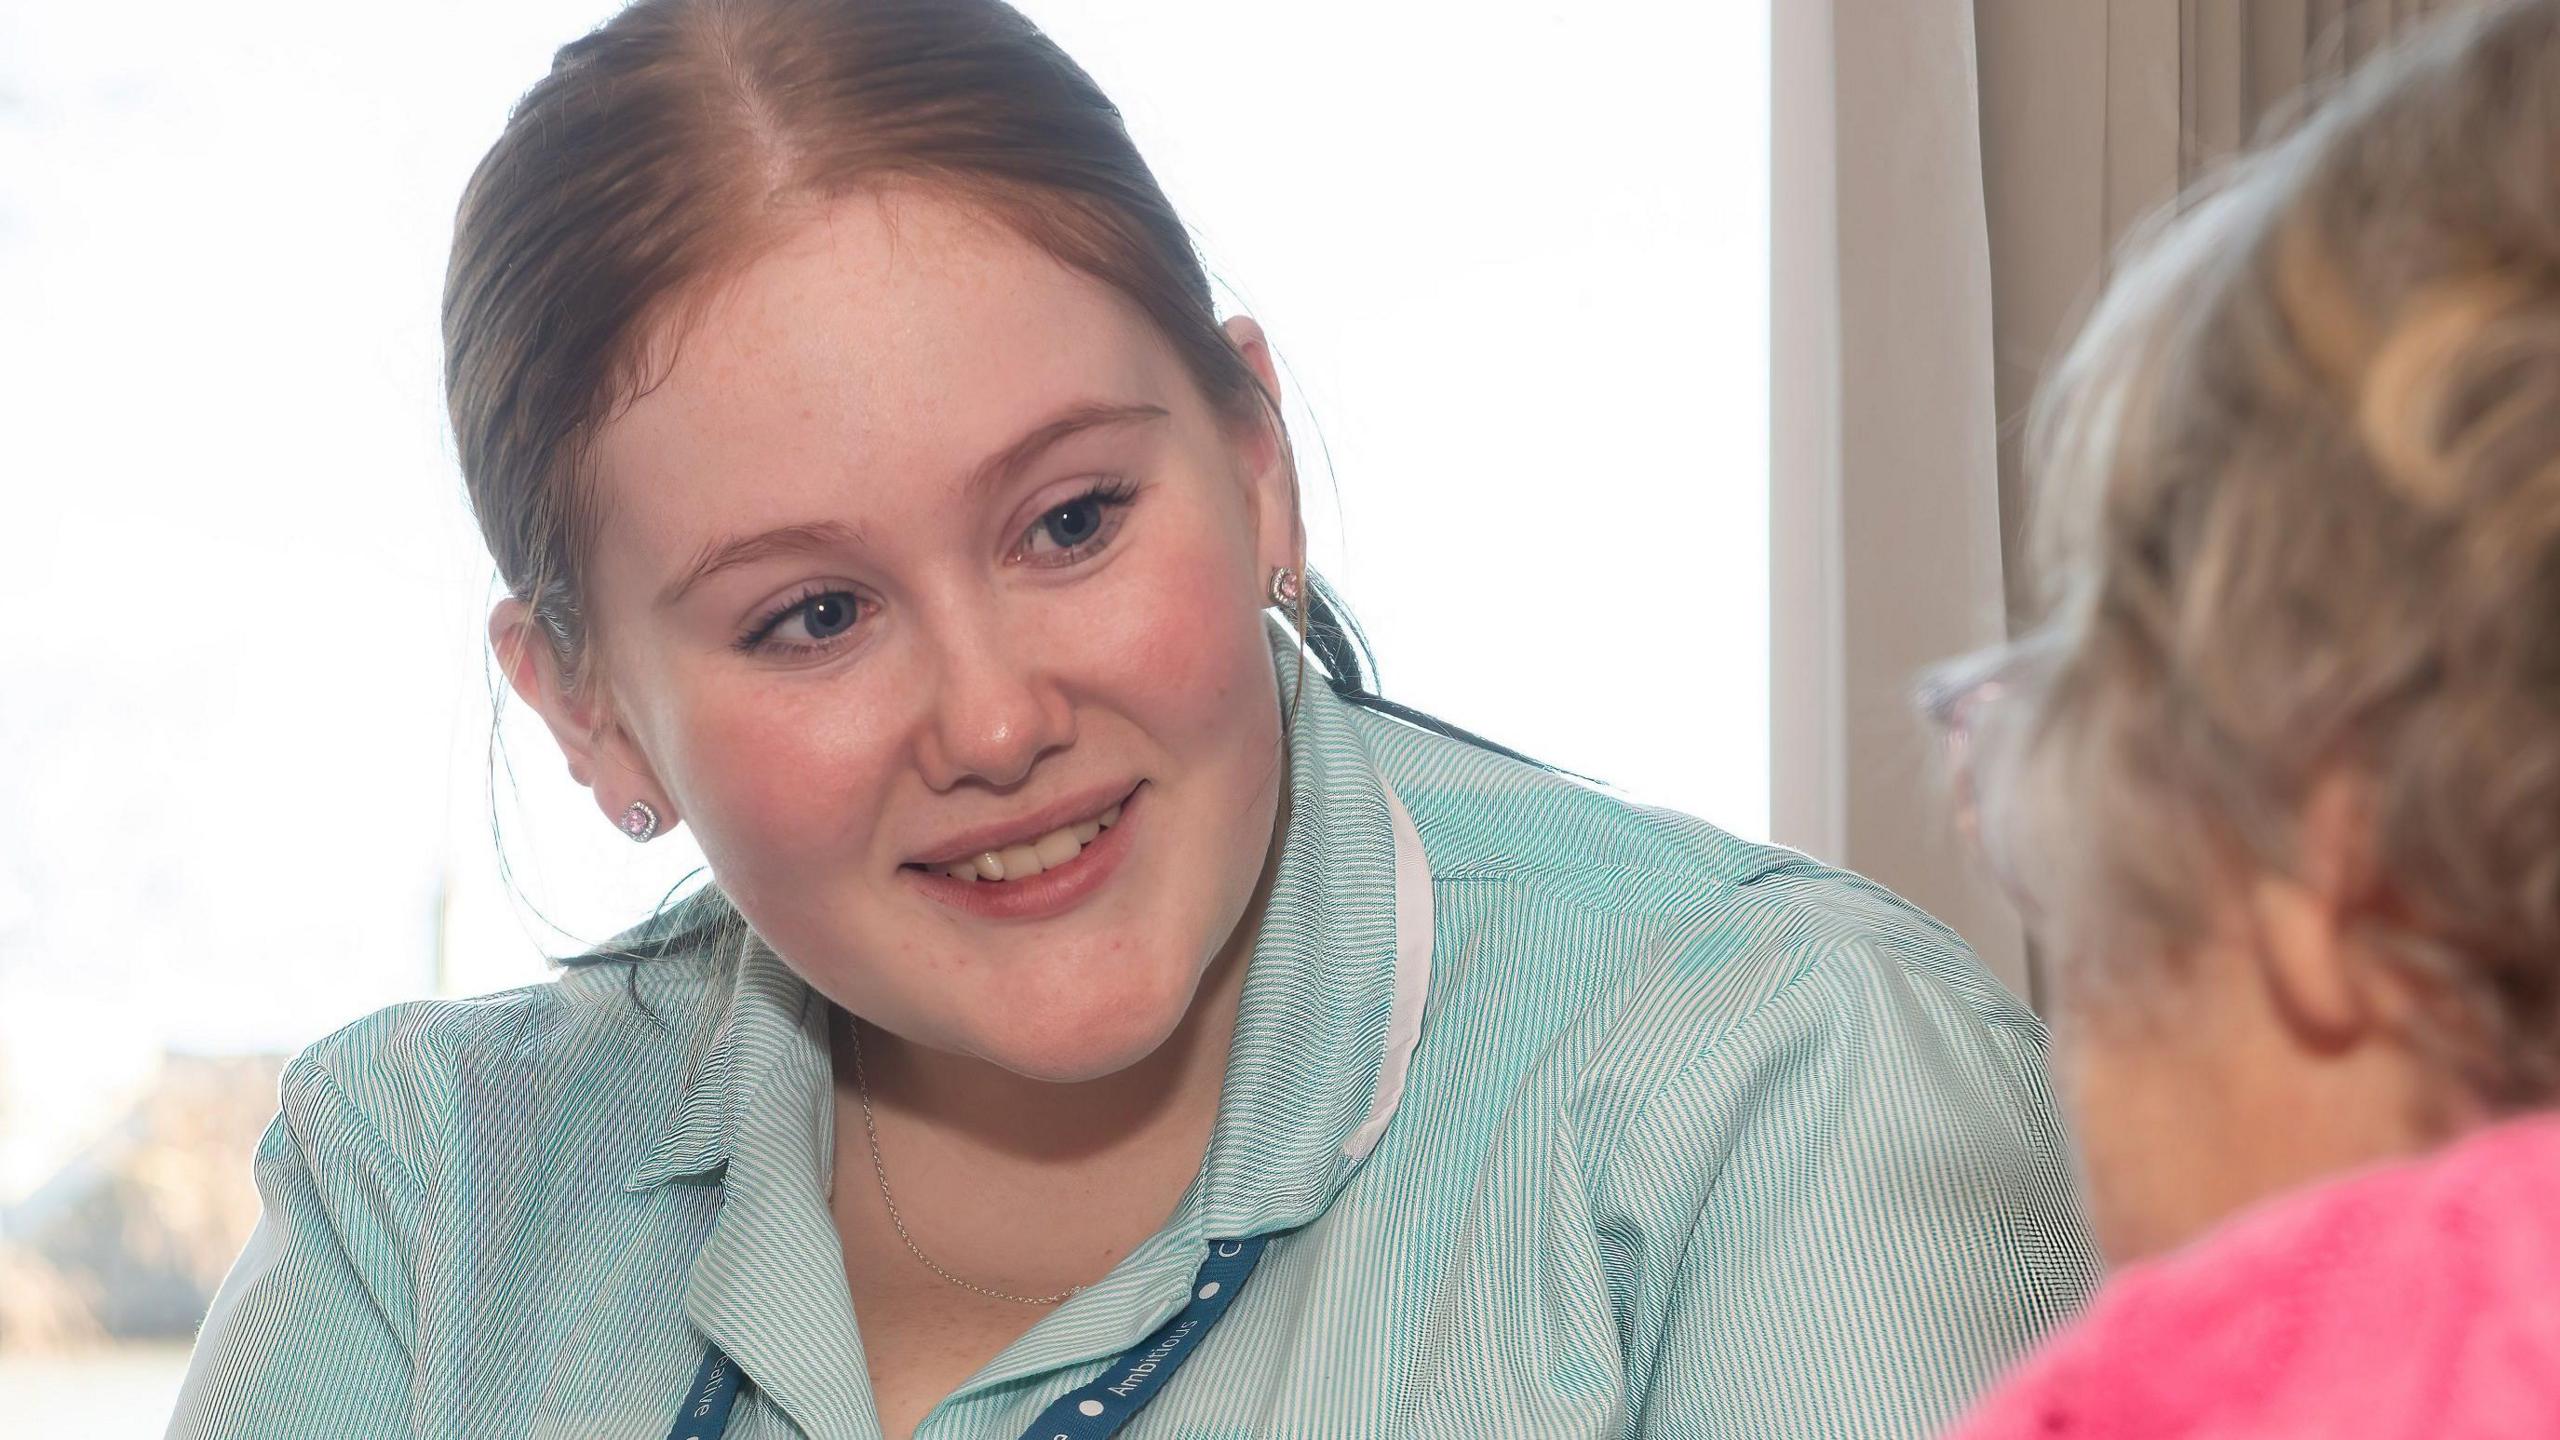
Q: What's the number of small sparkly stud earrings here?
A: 2